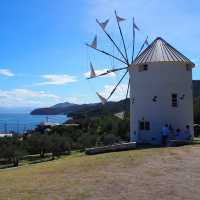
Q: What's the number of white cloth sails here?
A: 8